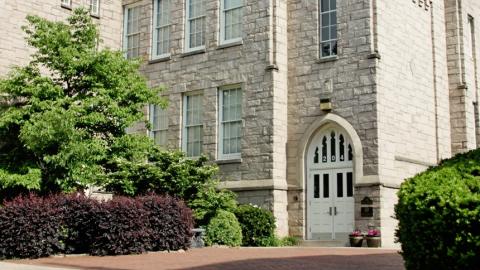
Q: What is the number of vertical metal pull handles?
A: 2